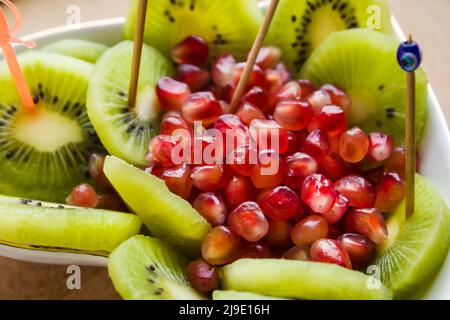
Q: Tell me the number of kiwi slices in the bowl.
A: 12